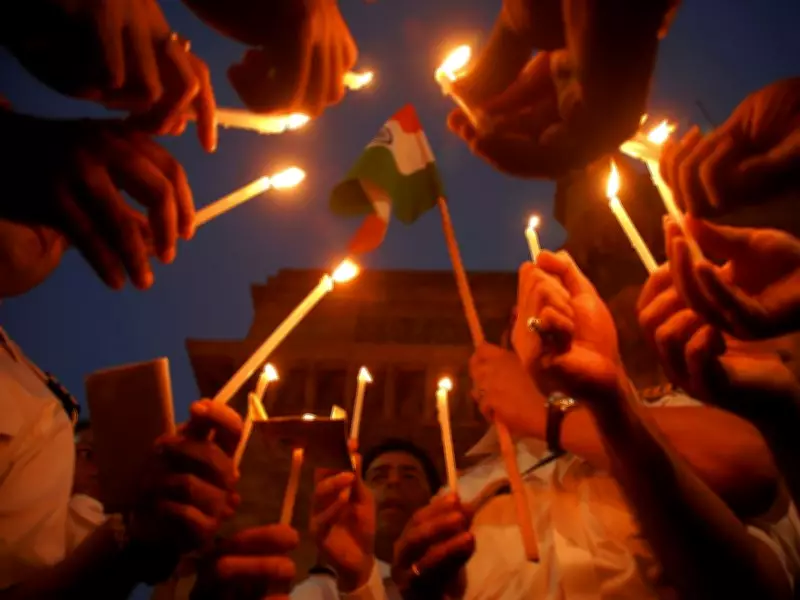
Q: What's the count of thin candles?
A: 12